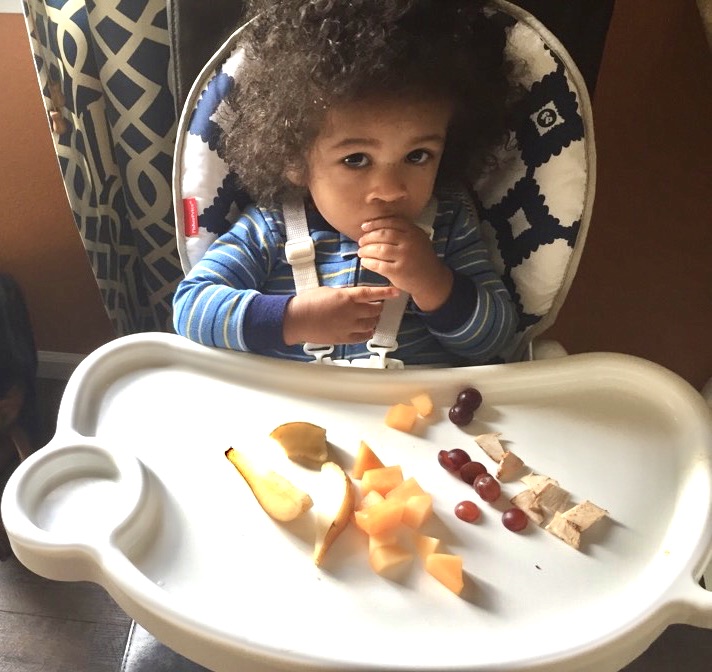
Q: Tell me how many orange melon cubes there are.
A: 12